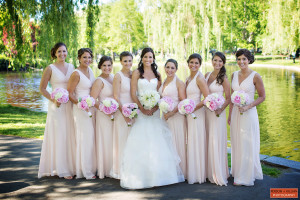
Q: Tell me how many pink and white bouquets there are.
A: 8